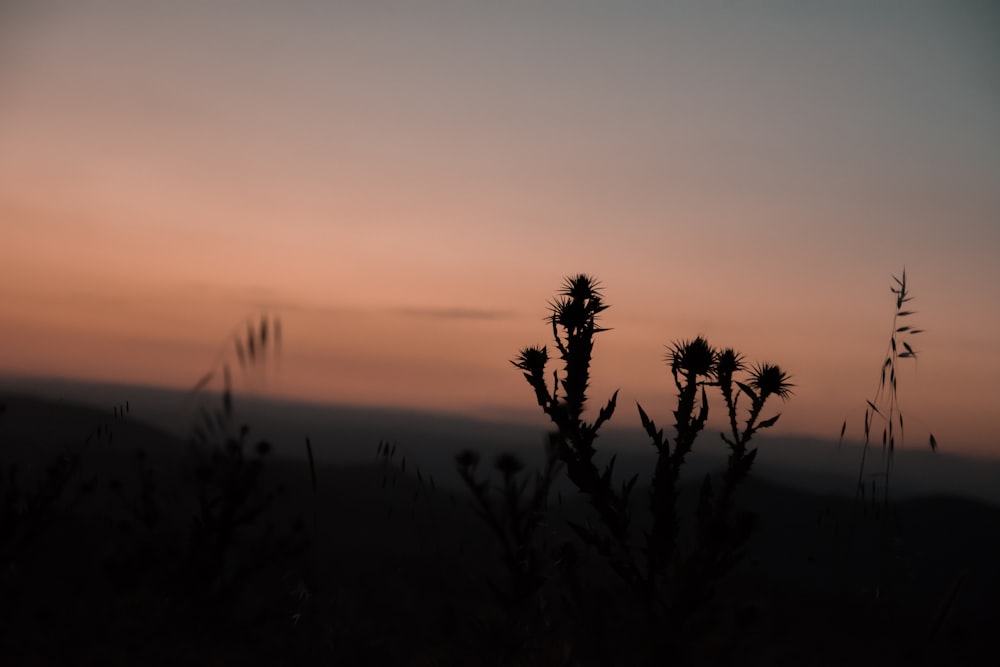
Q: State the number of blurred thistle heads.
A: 2